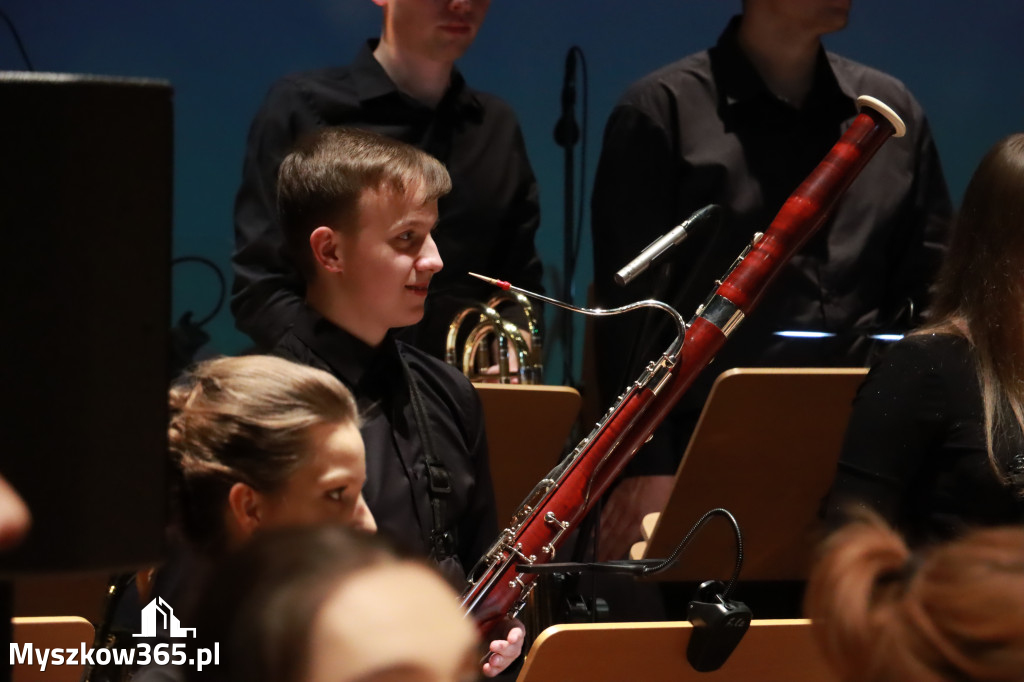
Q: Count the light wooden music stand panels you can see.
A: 4